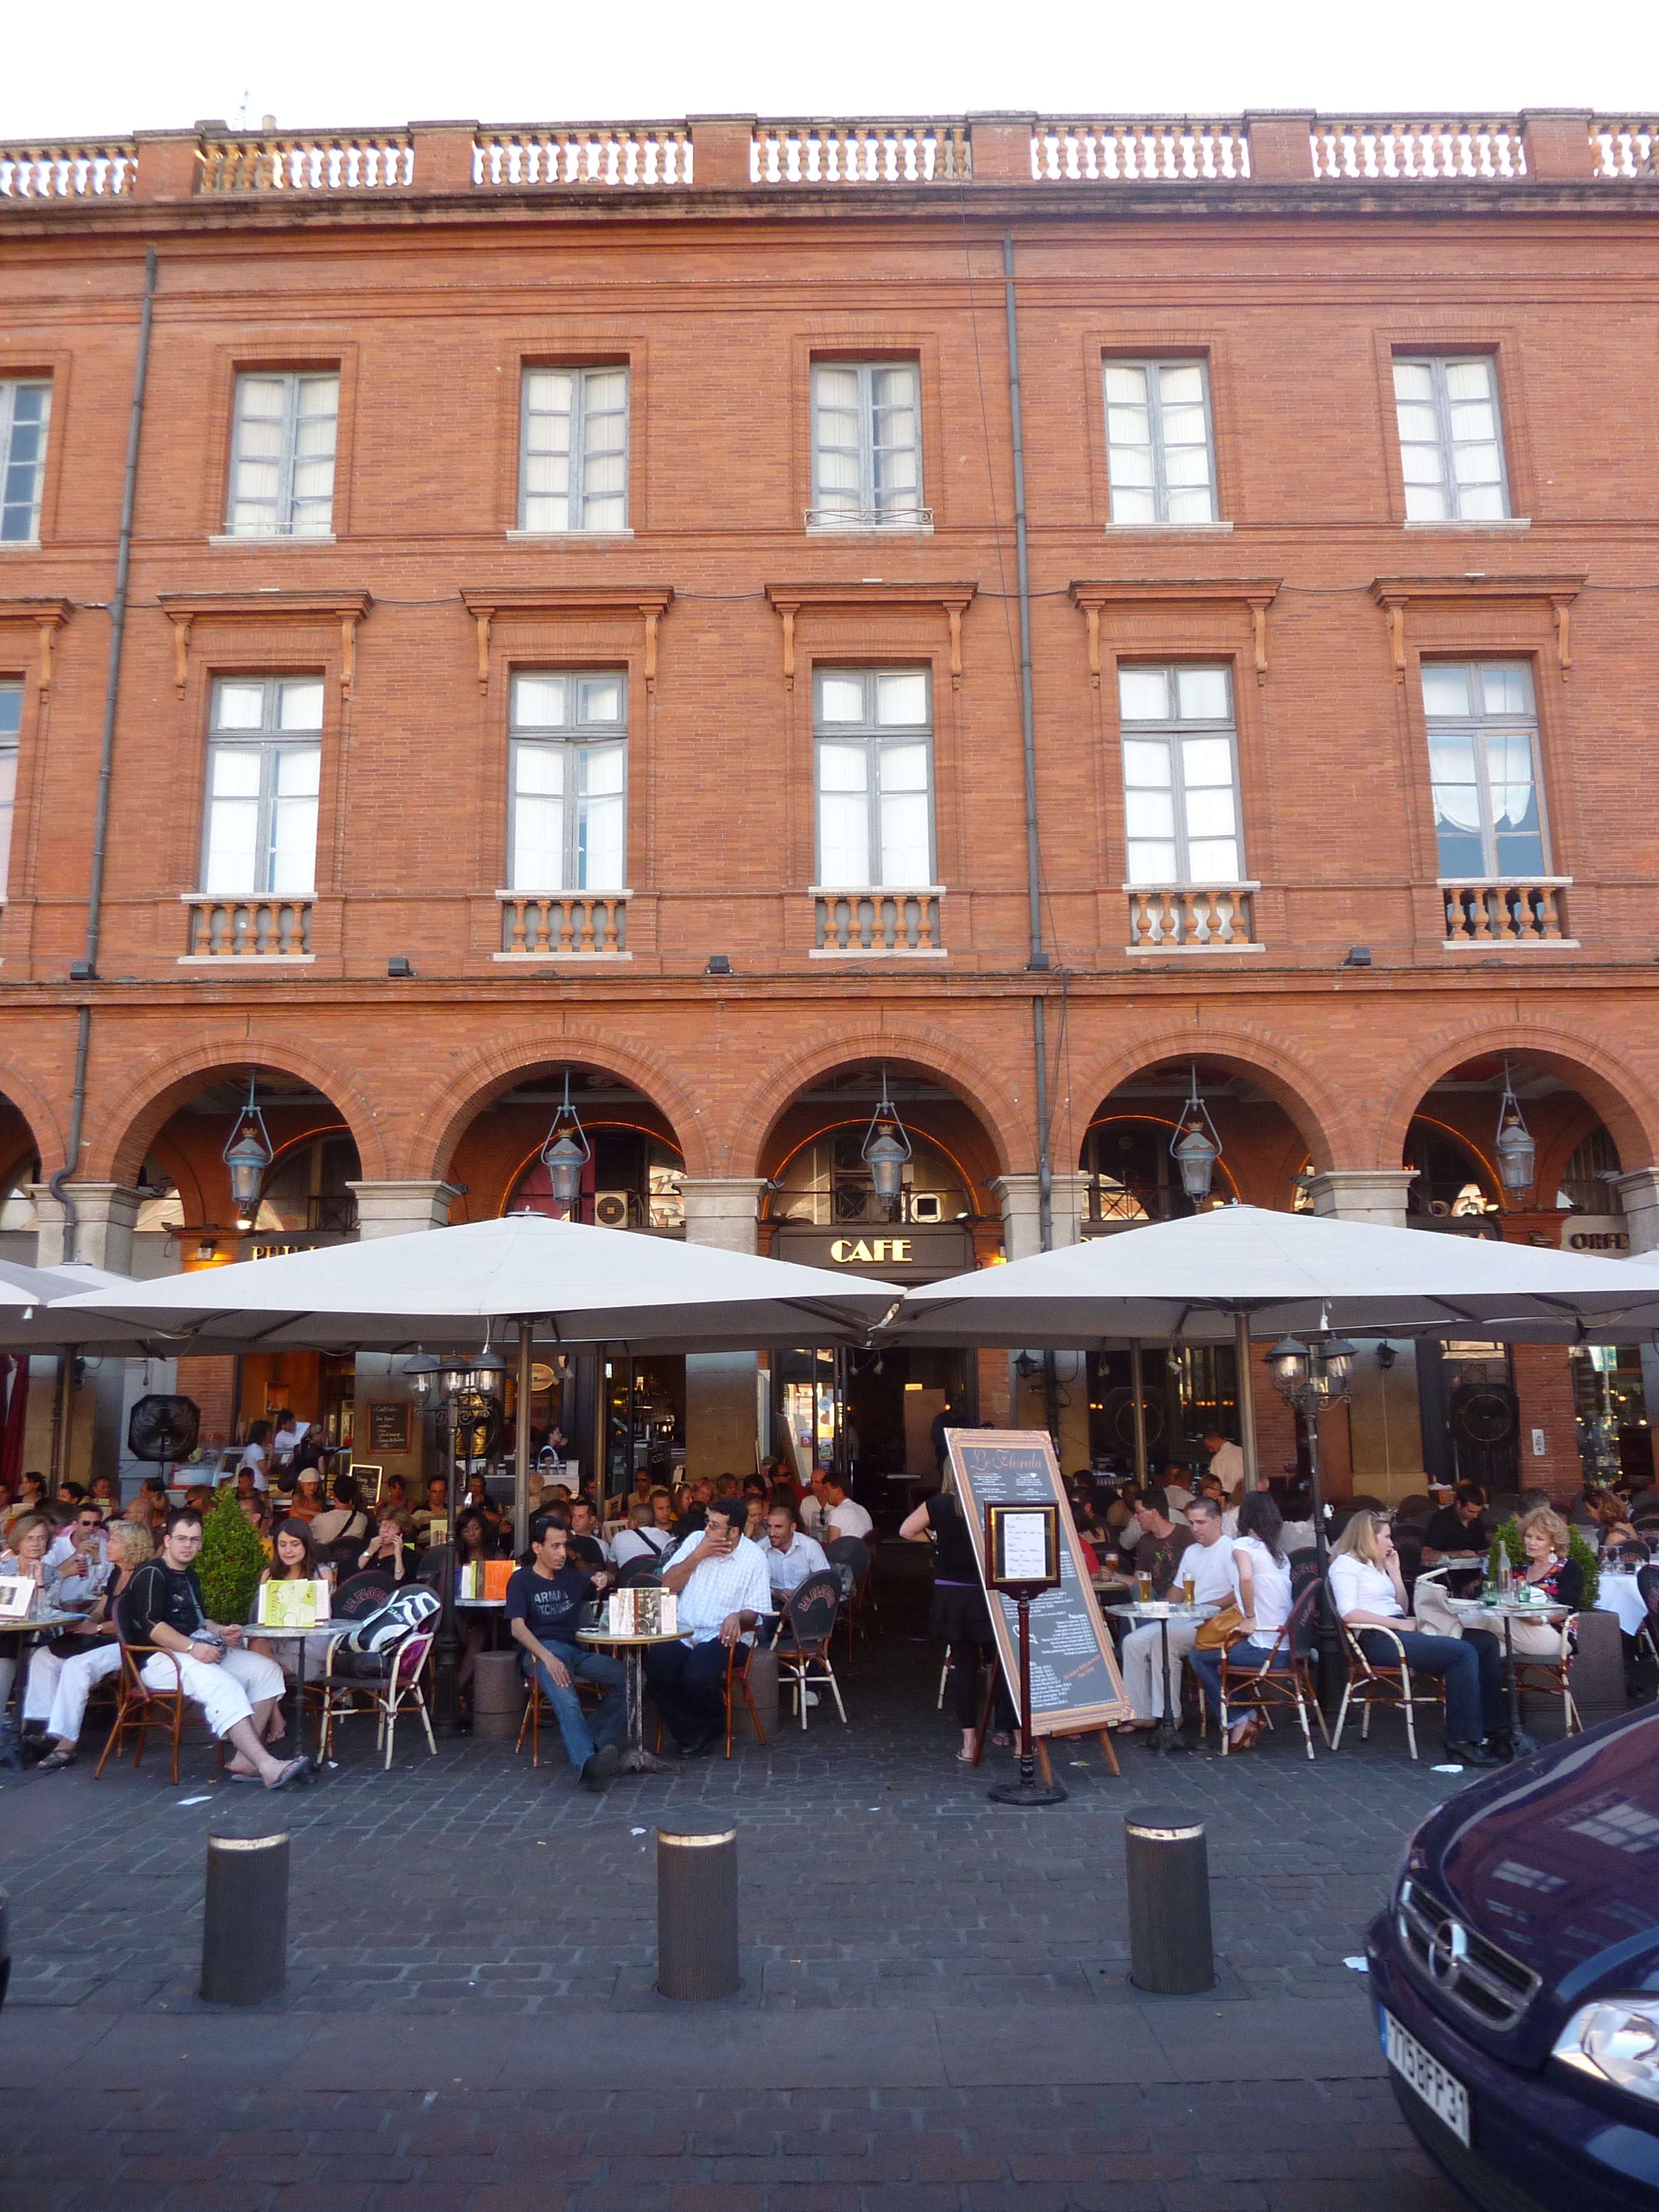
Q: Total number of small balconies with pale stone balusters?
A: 5